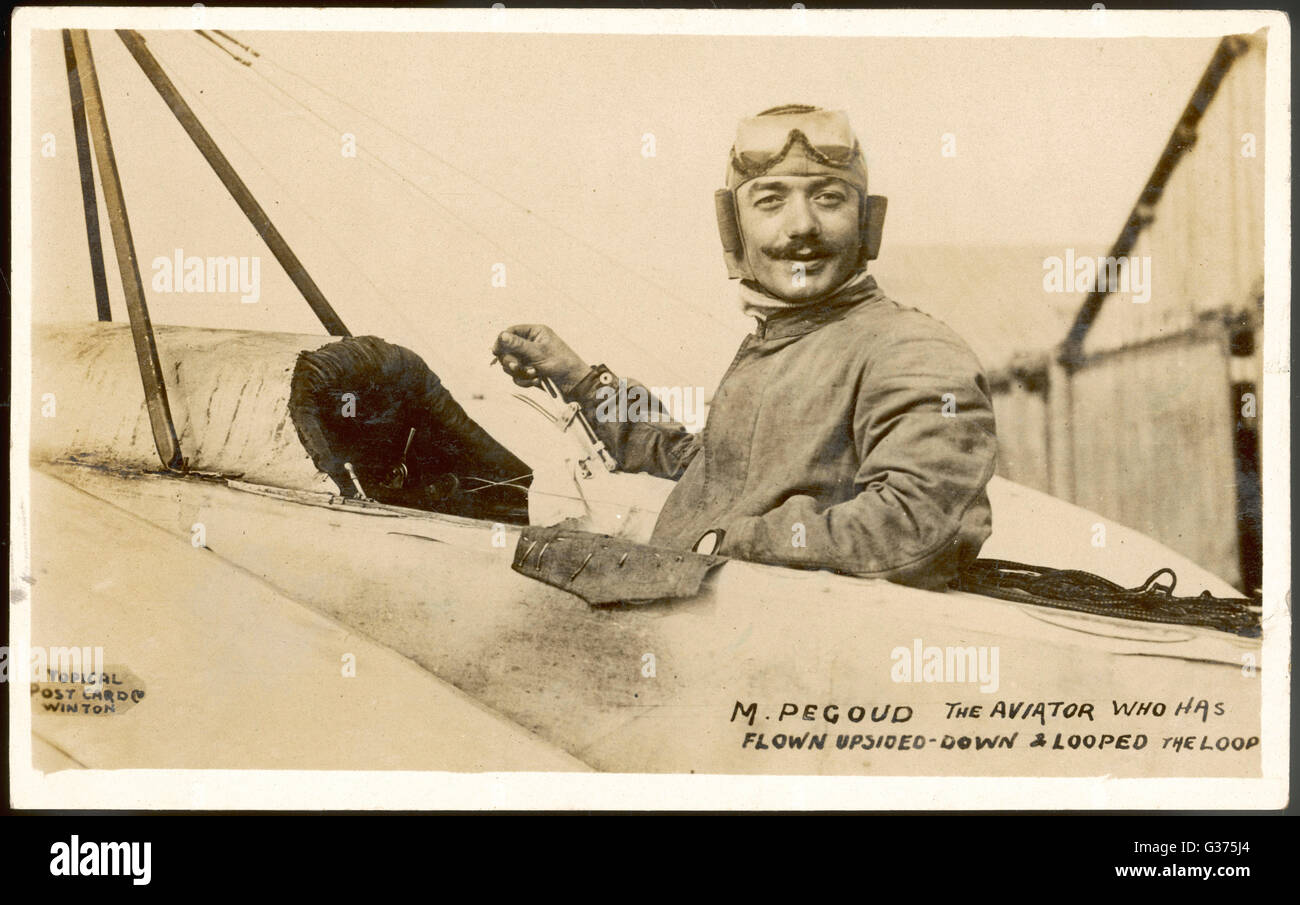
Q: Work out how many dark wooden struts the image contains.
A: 3